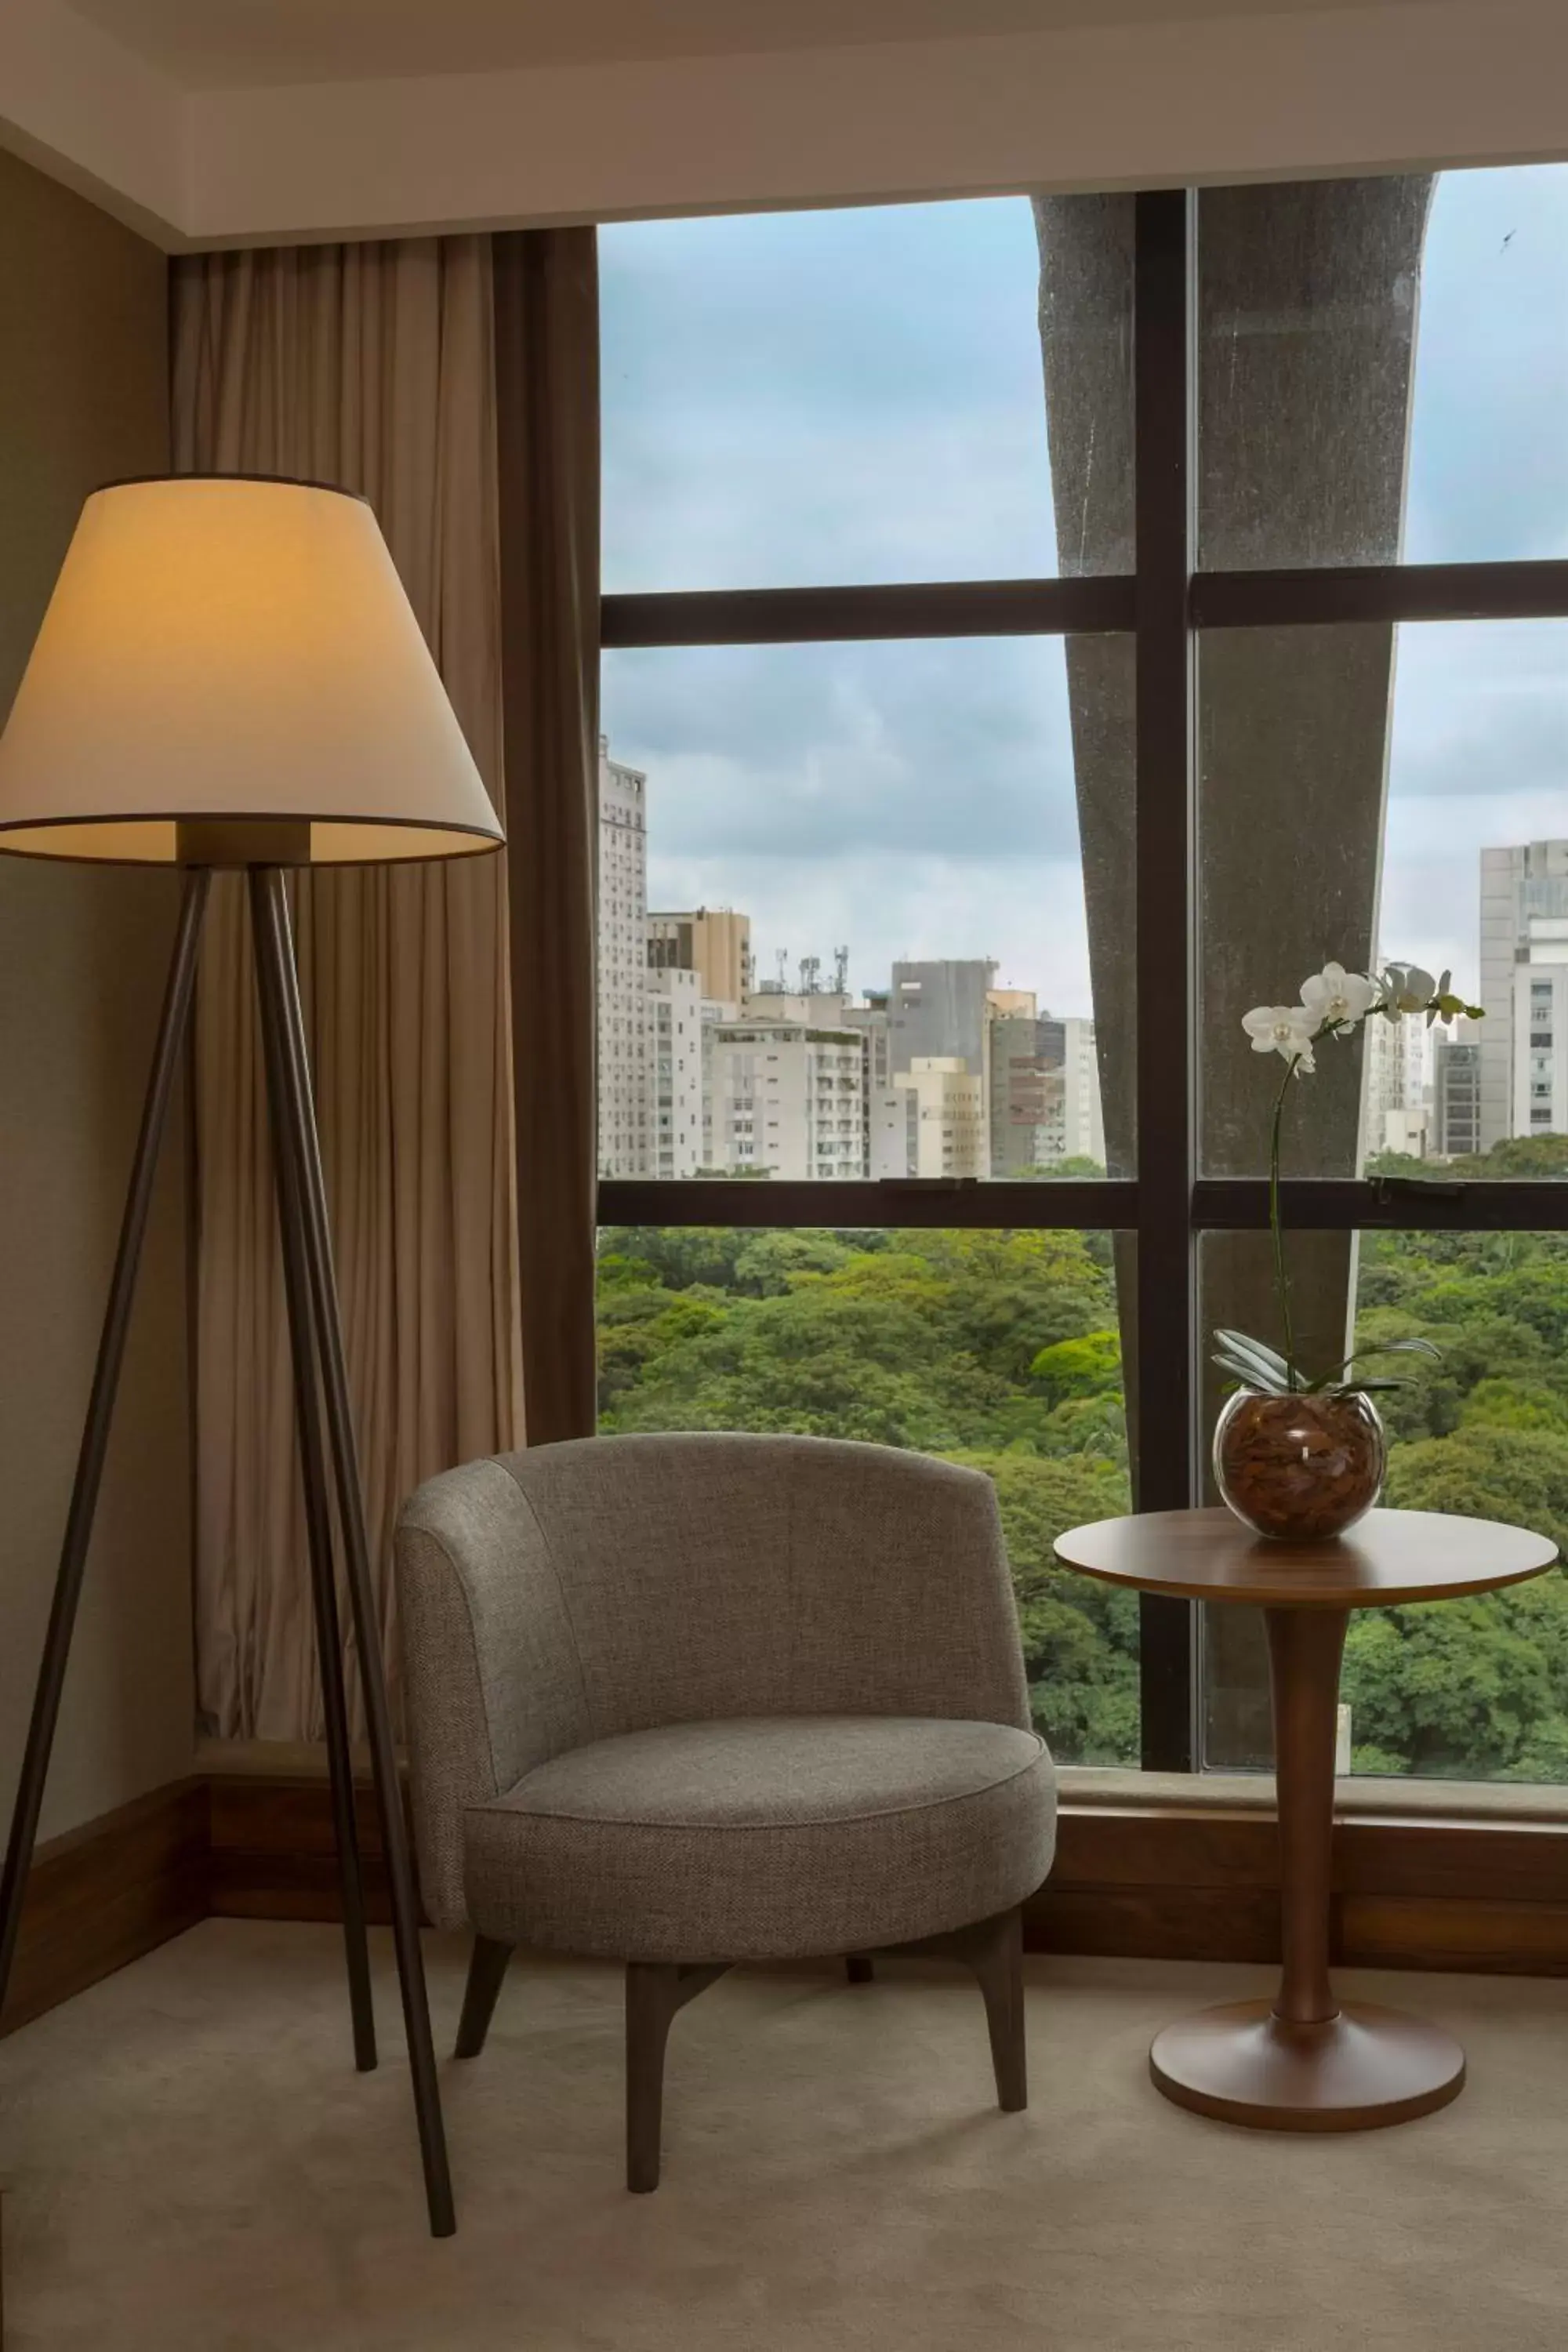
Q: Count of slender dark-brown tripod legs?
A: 3